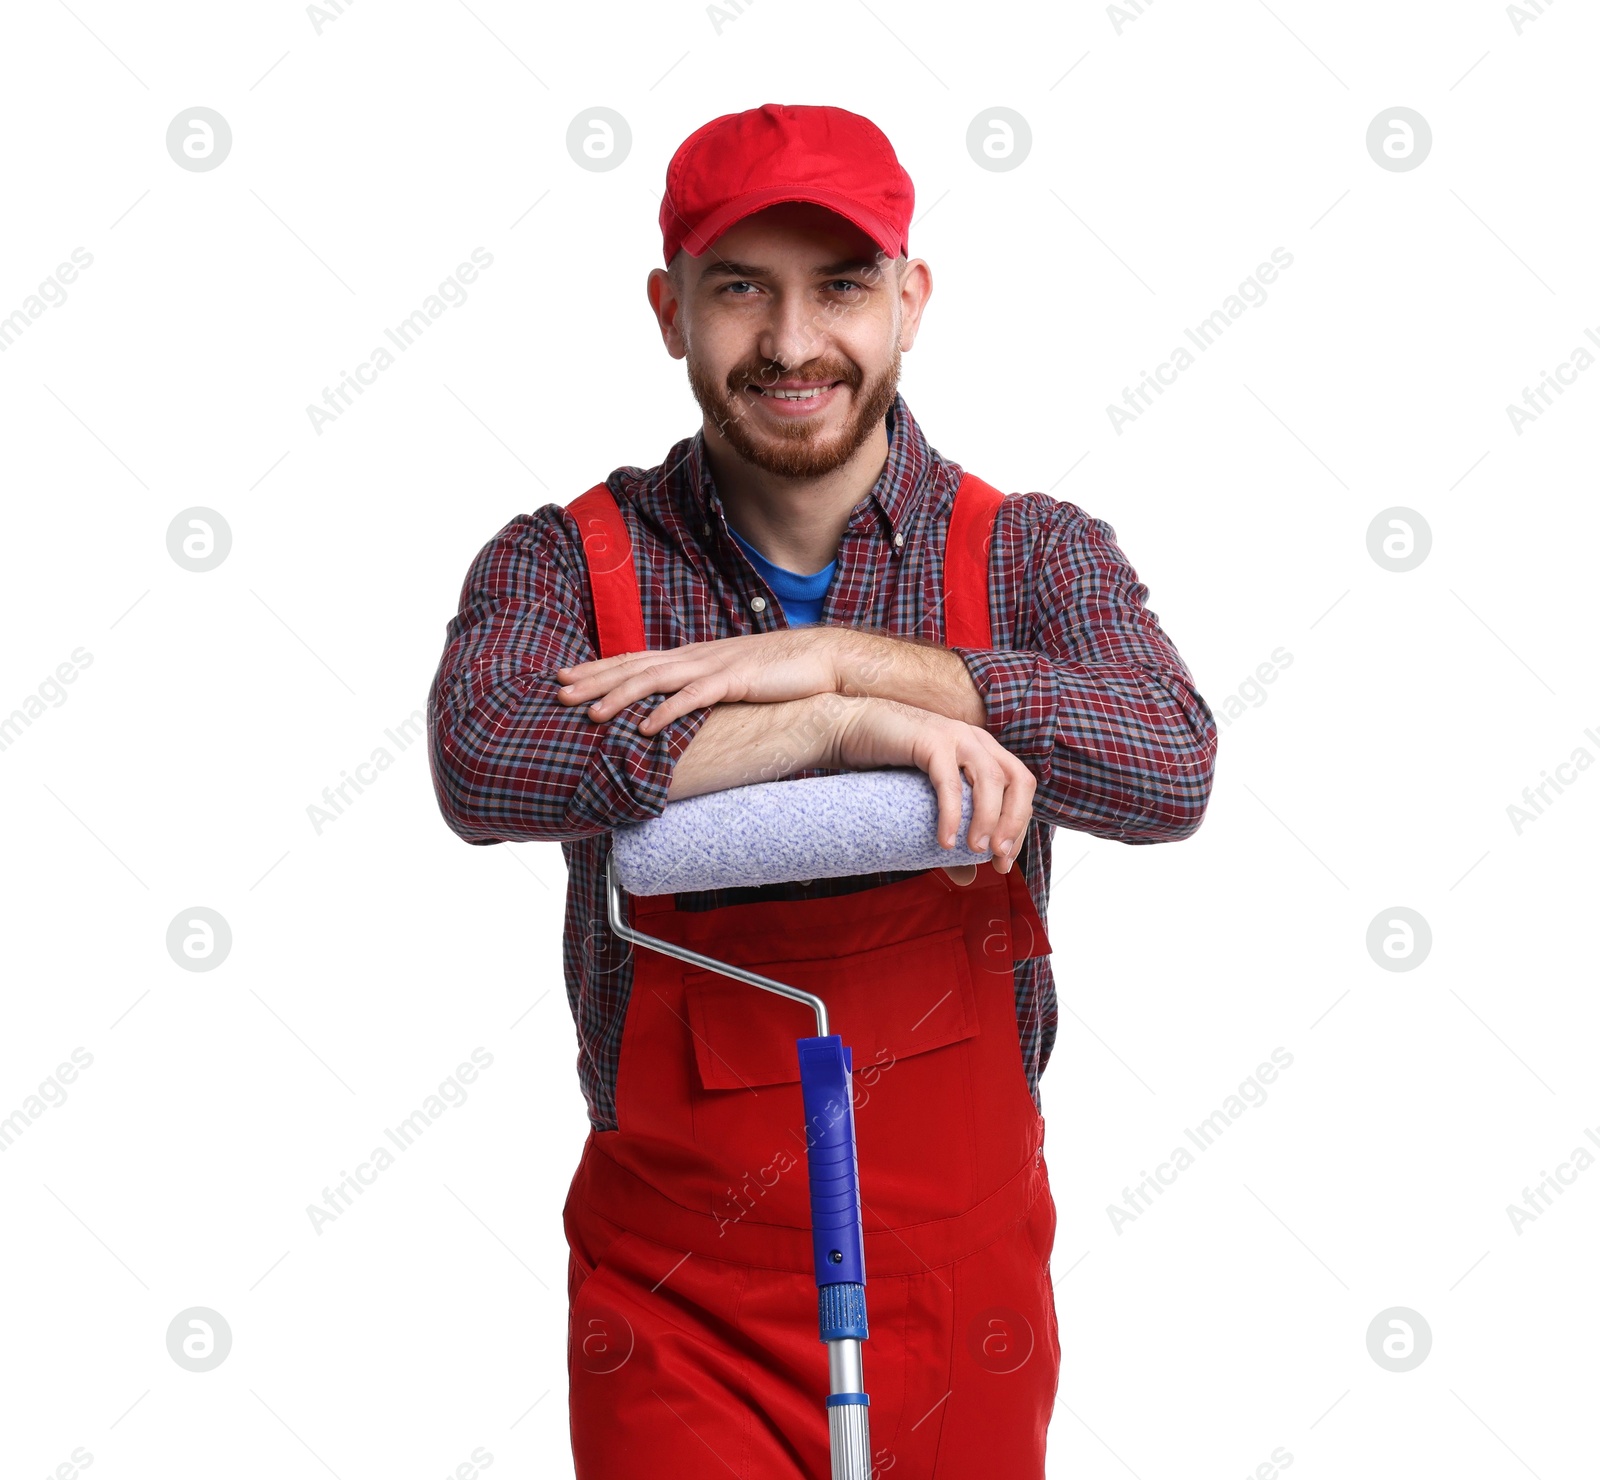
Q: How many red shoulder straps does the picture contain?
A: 2